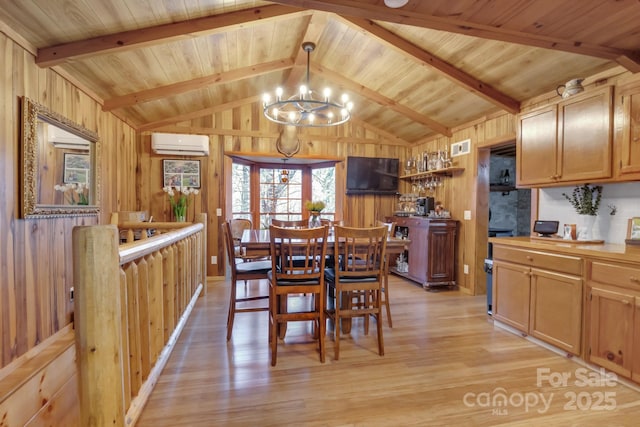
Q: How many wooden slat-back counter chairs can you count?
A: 6